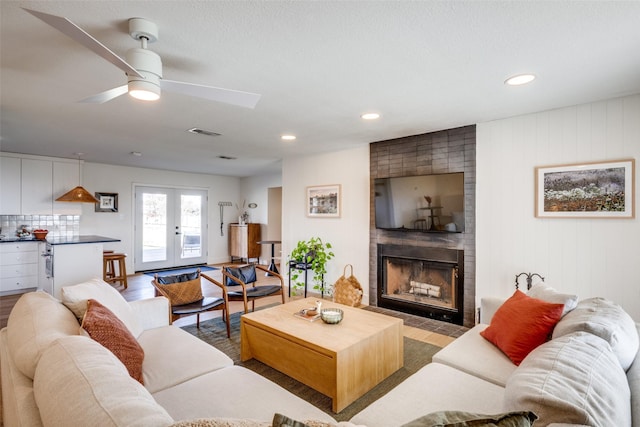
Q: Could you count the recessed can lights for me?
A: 3